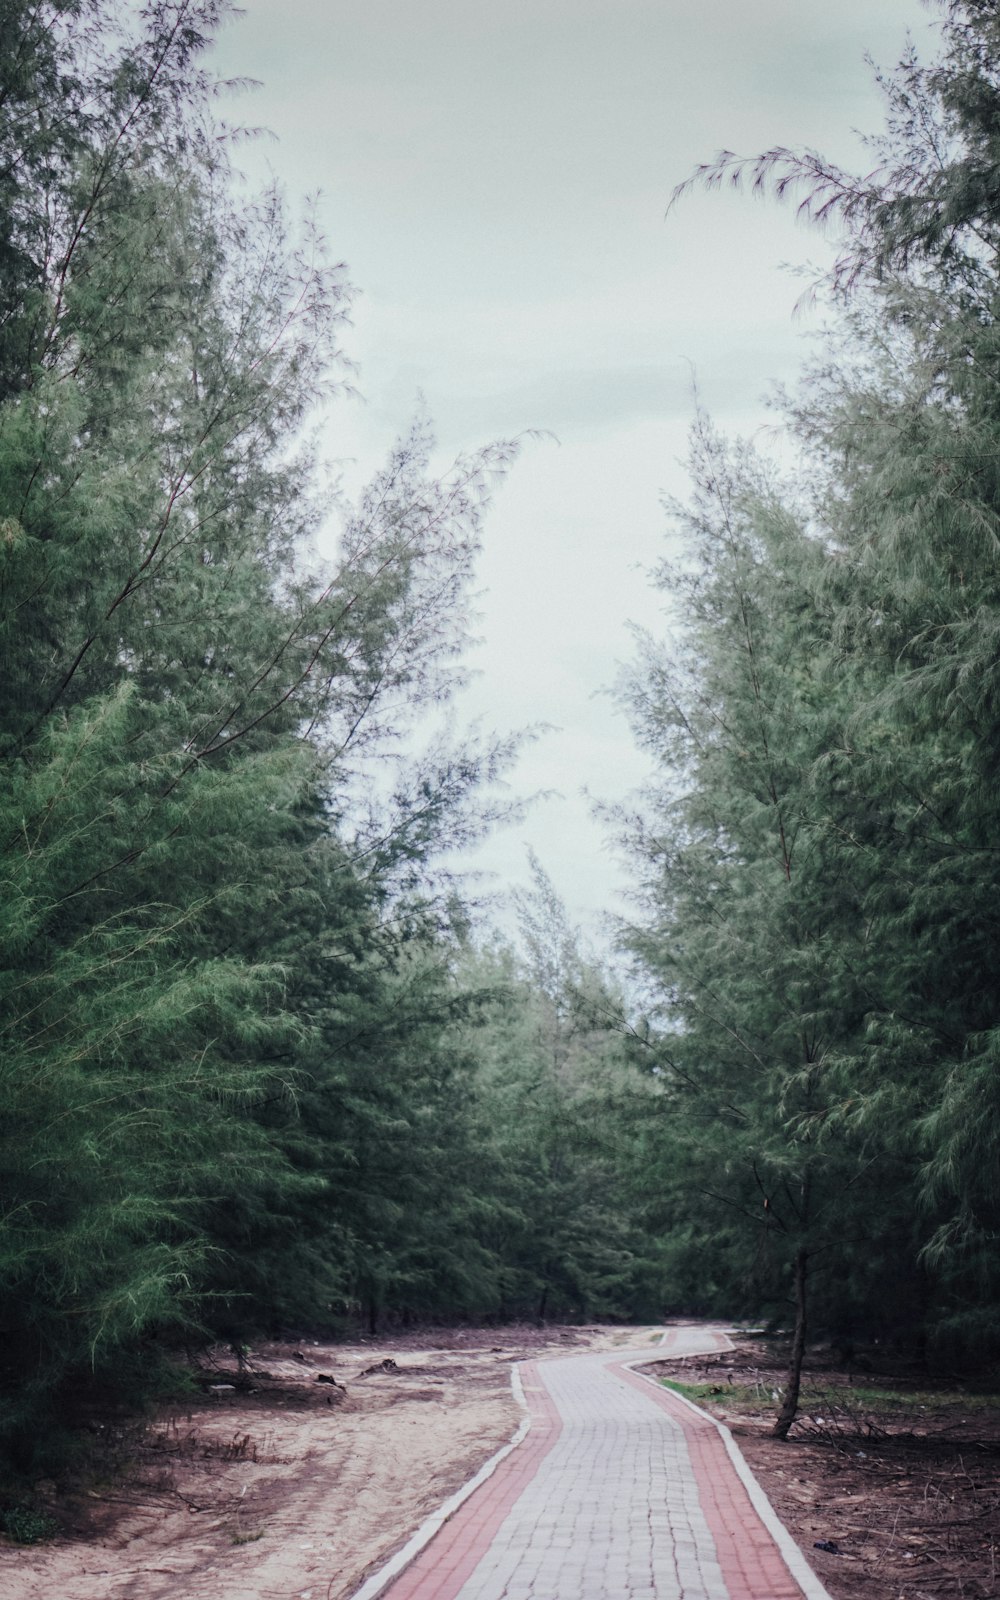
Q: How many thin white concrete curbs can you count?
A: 2